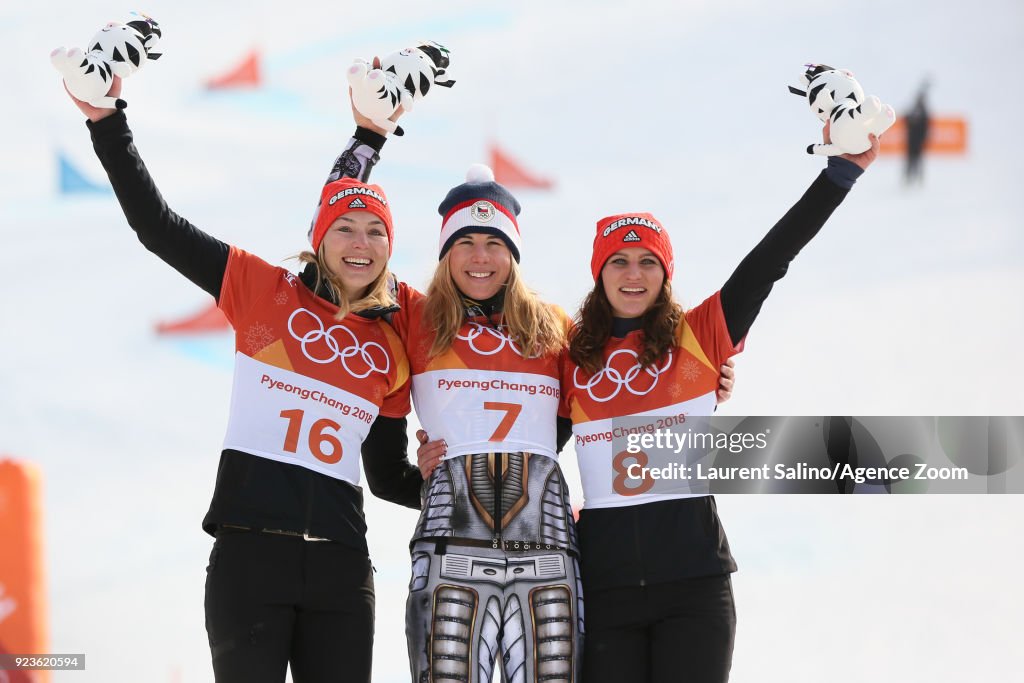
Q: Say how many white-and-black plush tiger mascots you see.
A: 3